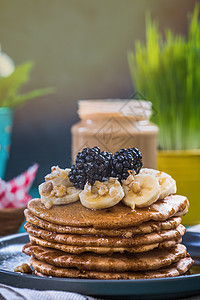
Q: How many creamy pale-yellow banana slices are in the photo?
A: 5